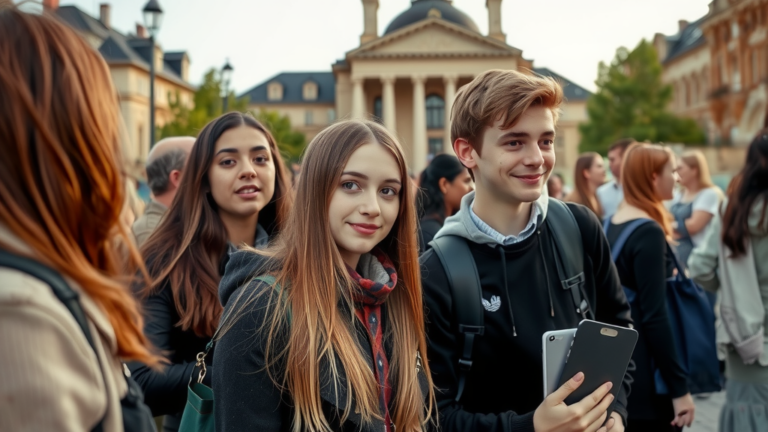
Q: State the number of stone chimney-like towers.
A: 2